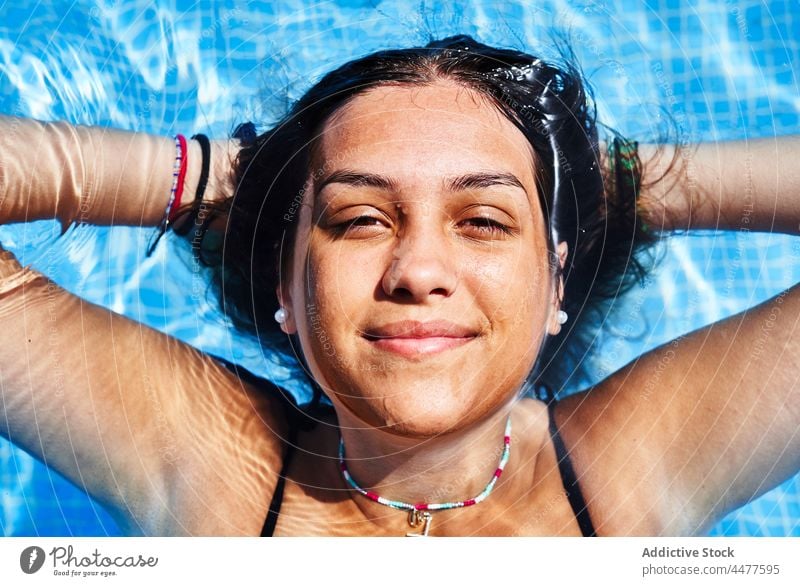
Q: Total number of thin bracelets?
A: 3